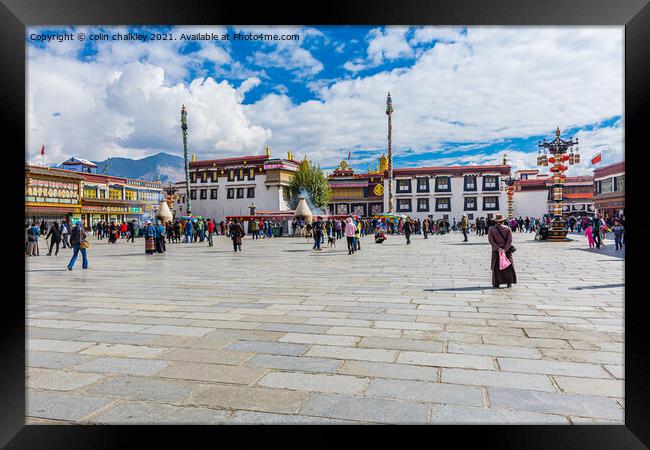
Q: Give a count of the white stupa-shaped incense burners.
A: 2